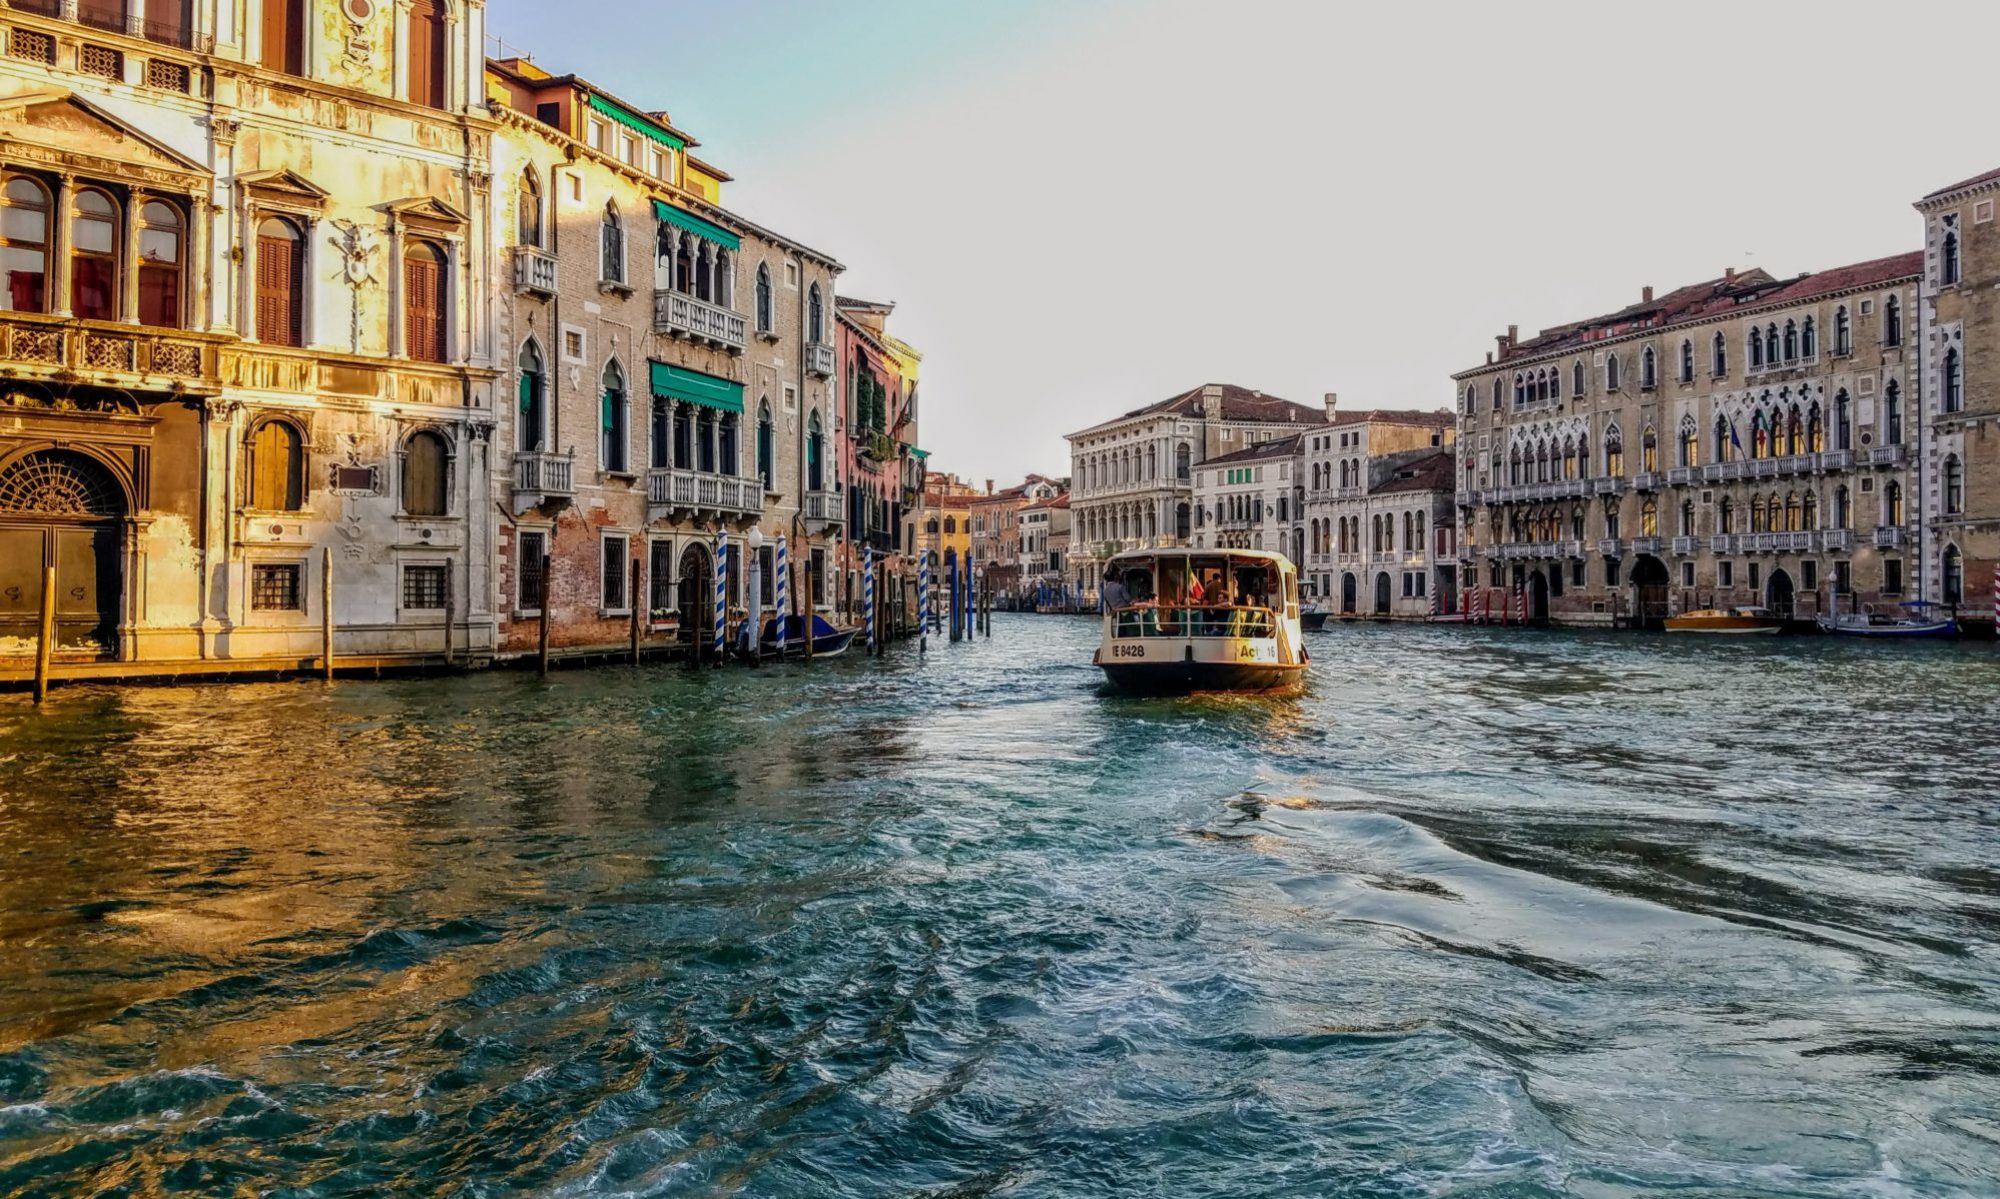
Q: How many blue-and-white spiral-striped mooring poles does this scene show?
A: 4